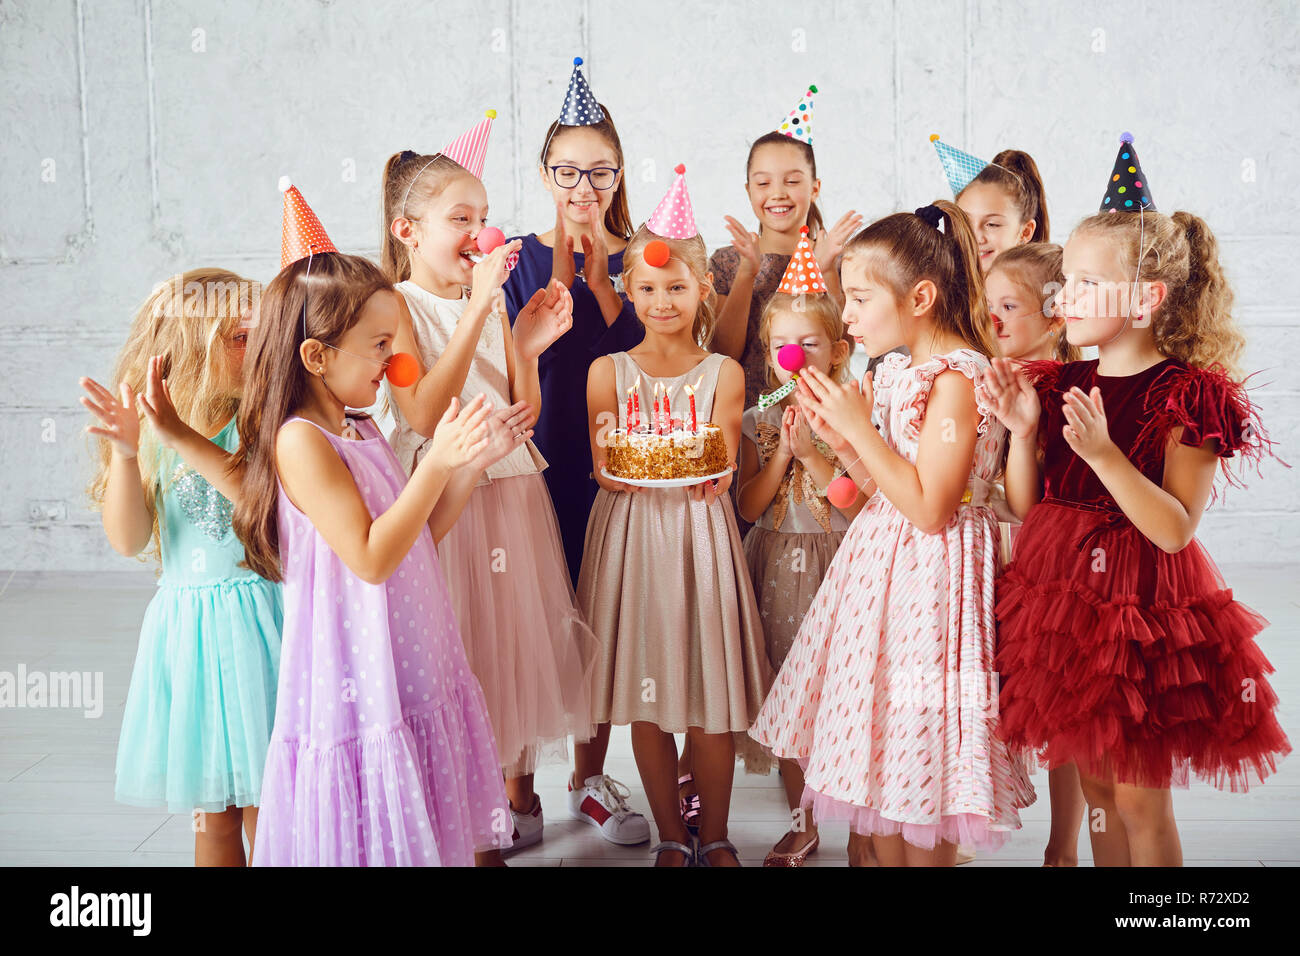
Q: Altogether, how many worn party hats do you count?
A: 8